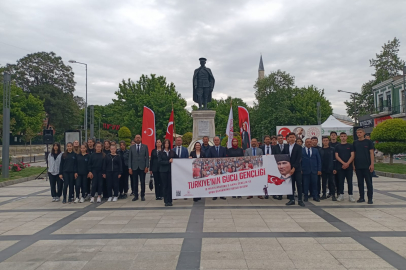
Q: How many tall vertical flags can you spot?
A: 4